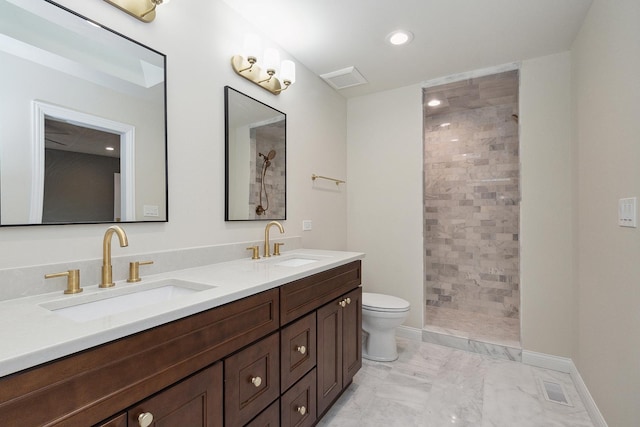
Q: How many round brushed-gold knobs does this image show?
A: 6